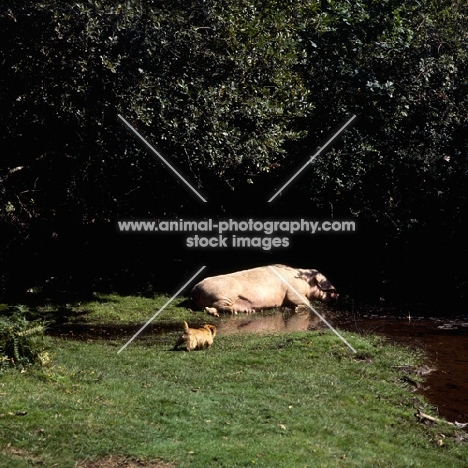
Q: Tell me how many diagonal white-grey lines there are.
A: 4